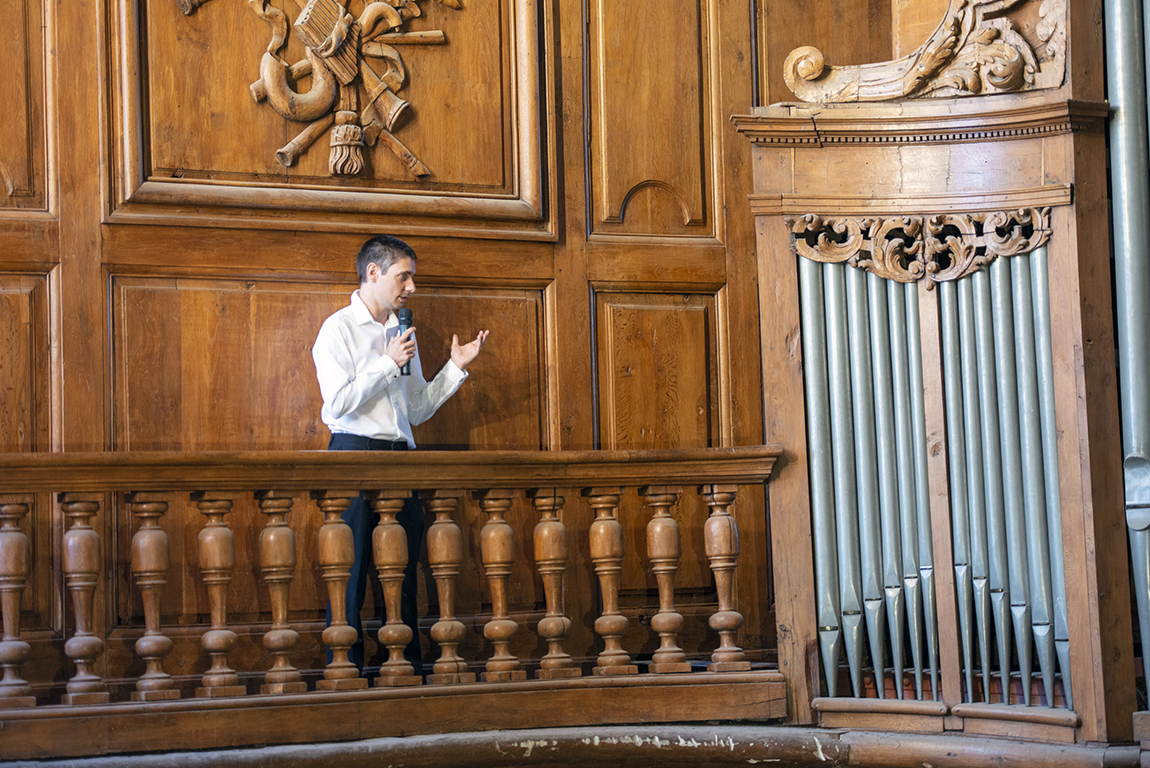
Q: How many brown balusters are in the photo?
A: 13